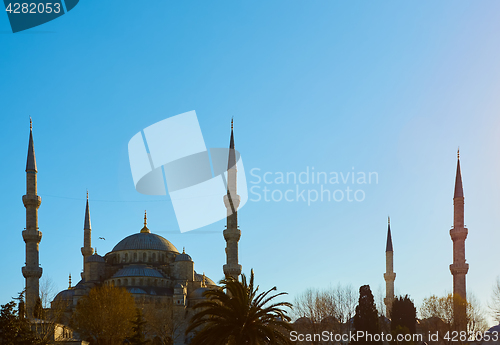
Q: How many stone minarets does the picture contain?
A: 5